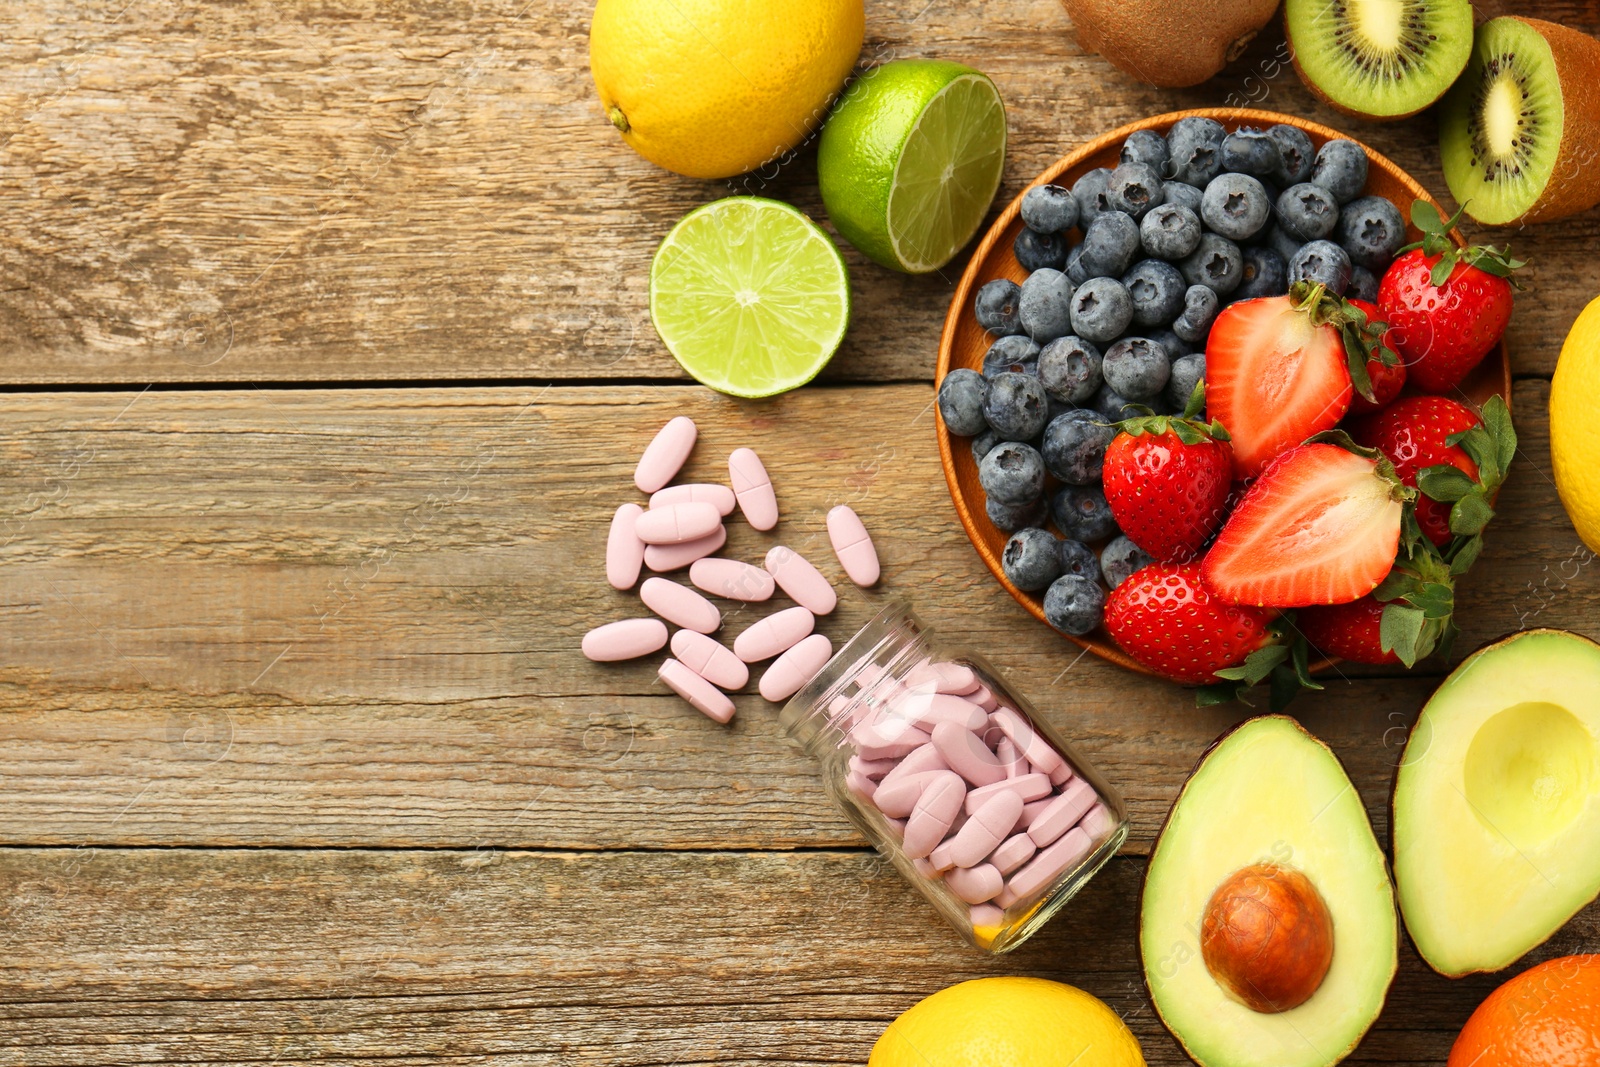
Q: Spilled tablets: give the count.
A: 15